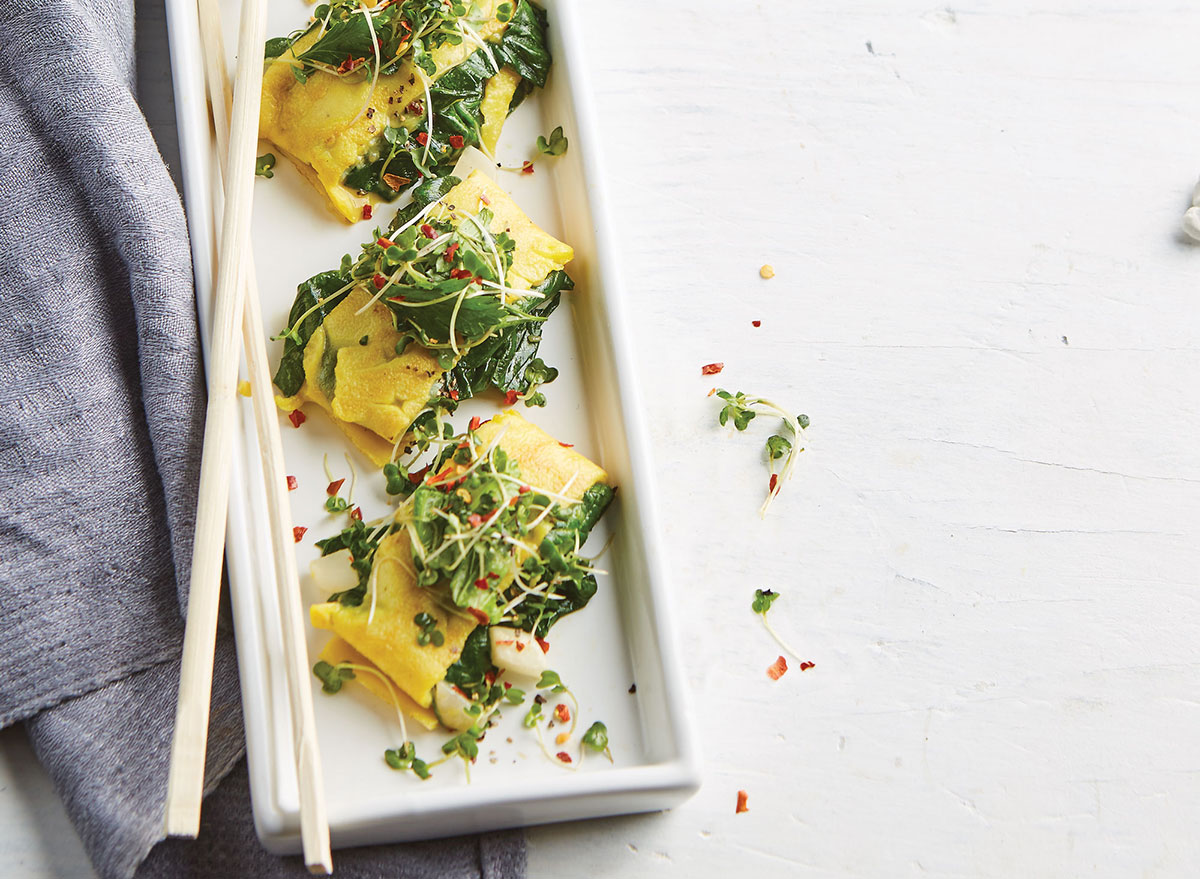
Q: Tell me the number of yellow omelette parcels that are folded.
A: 3